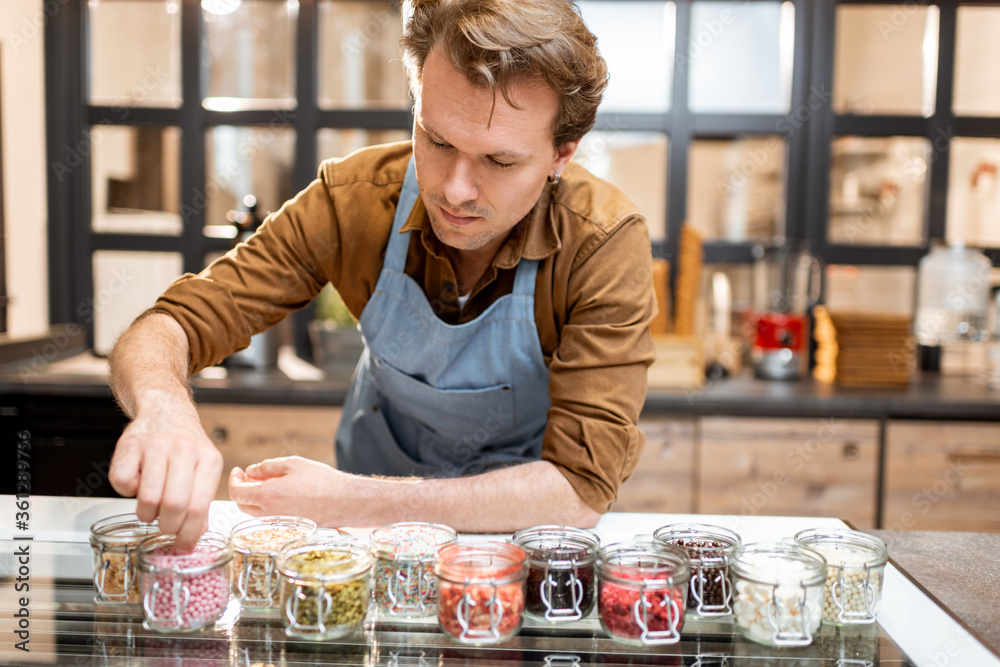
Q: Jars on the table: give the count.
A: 11